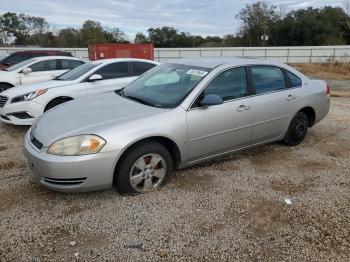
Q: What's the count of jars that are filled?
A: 0